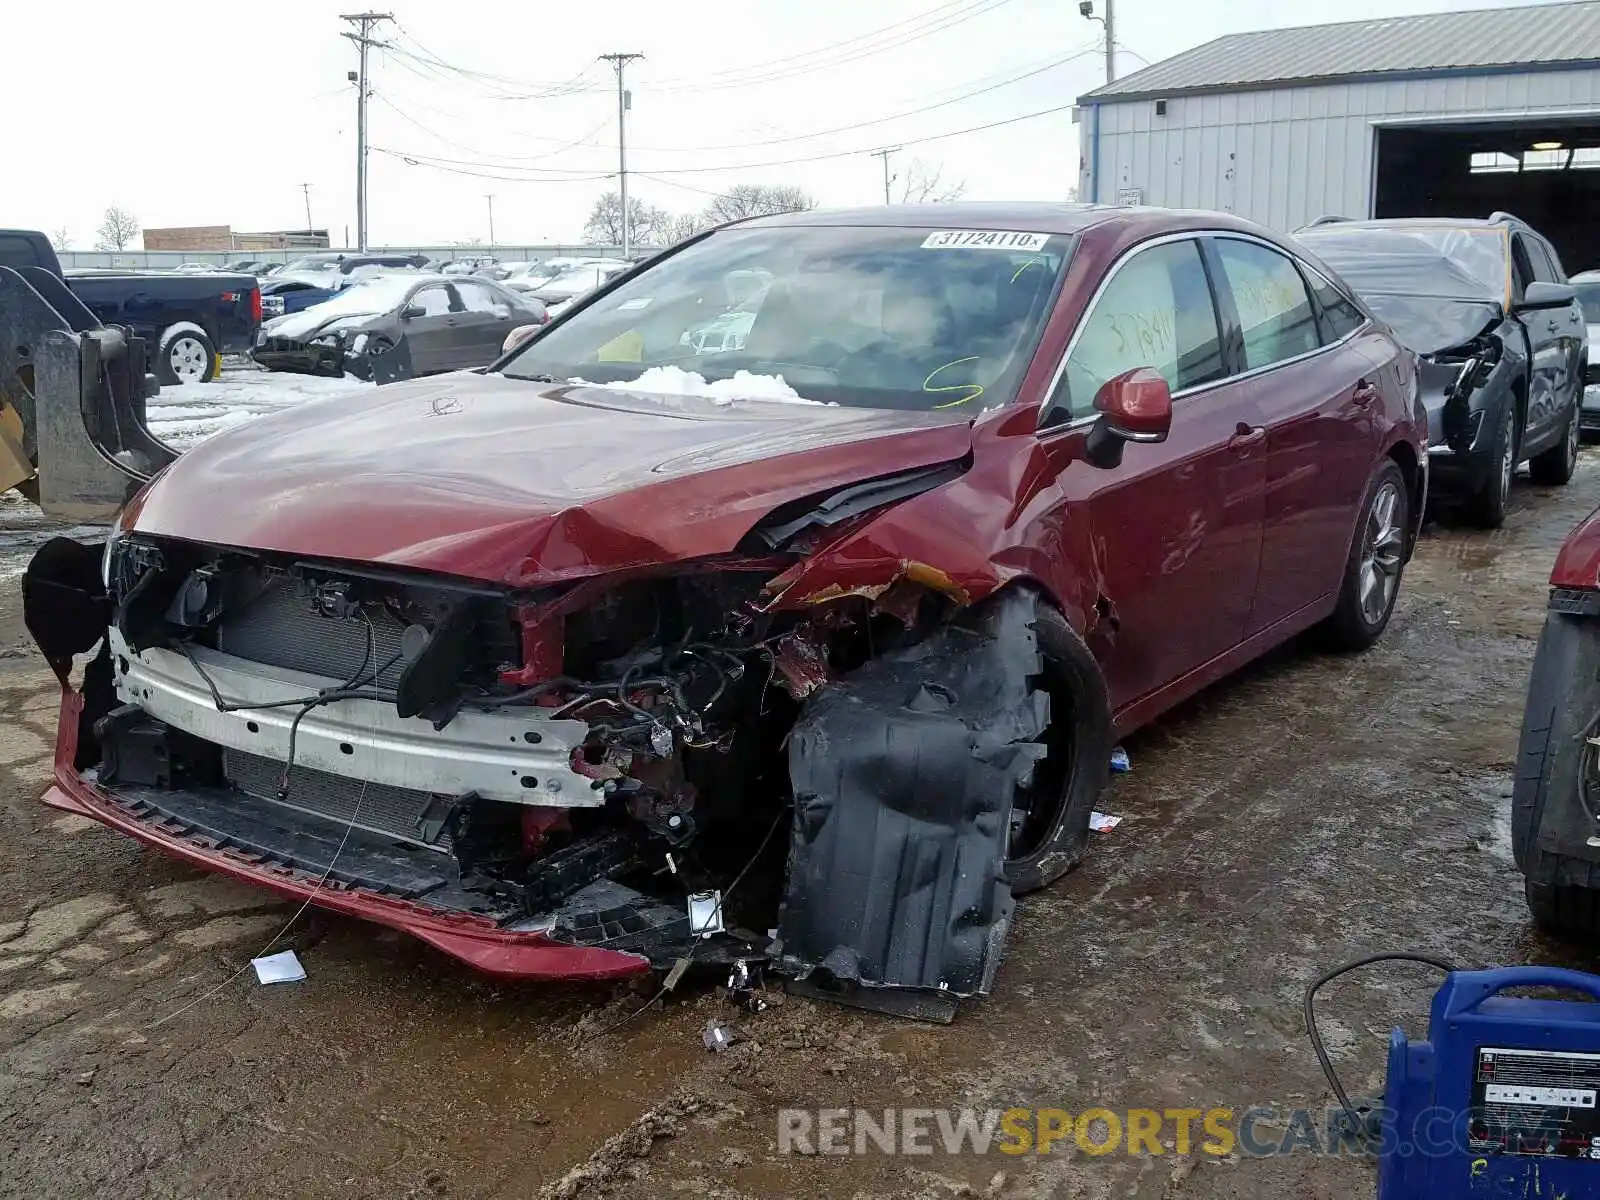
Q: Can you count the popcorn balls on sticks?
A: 0